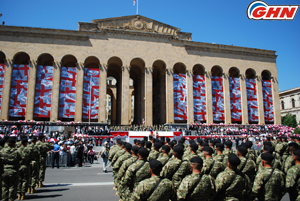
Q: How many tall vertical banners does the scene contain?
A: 11